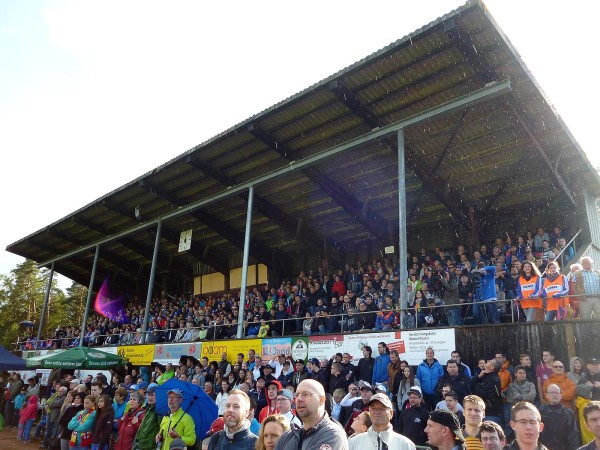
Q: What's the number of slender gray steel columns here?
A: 5